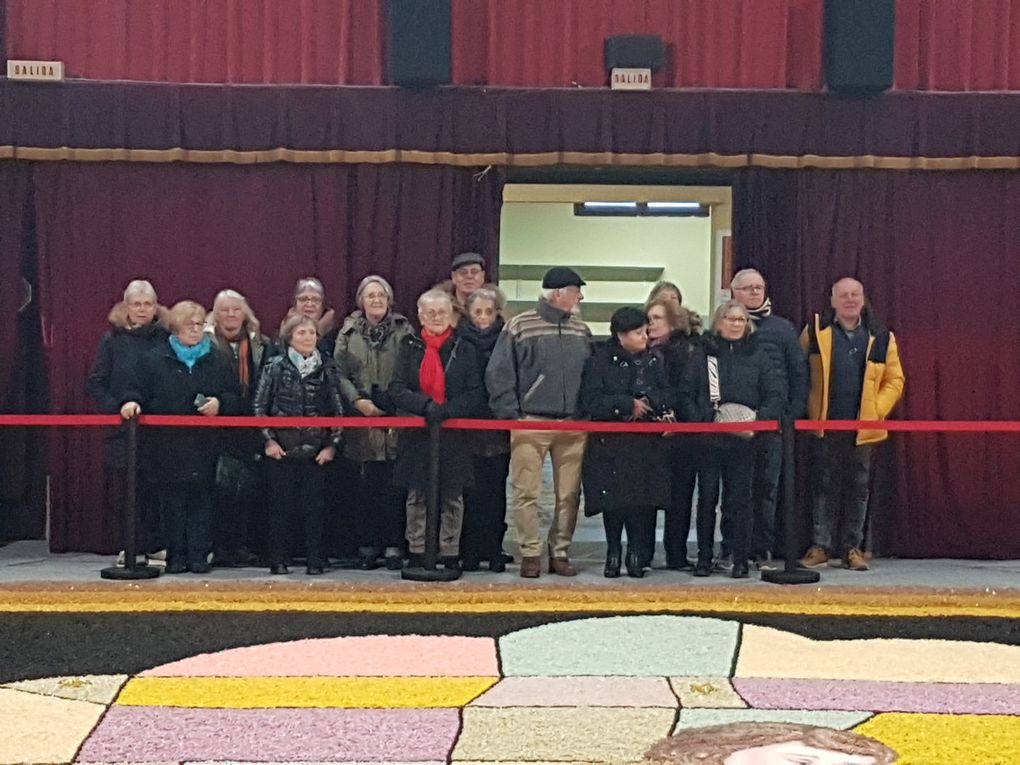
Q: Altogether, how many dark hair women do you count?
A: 1